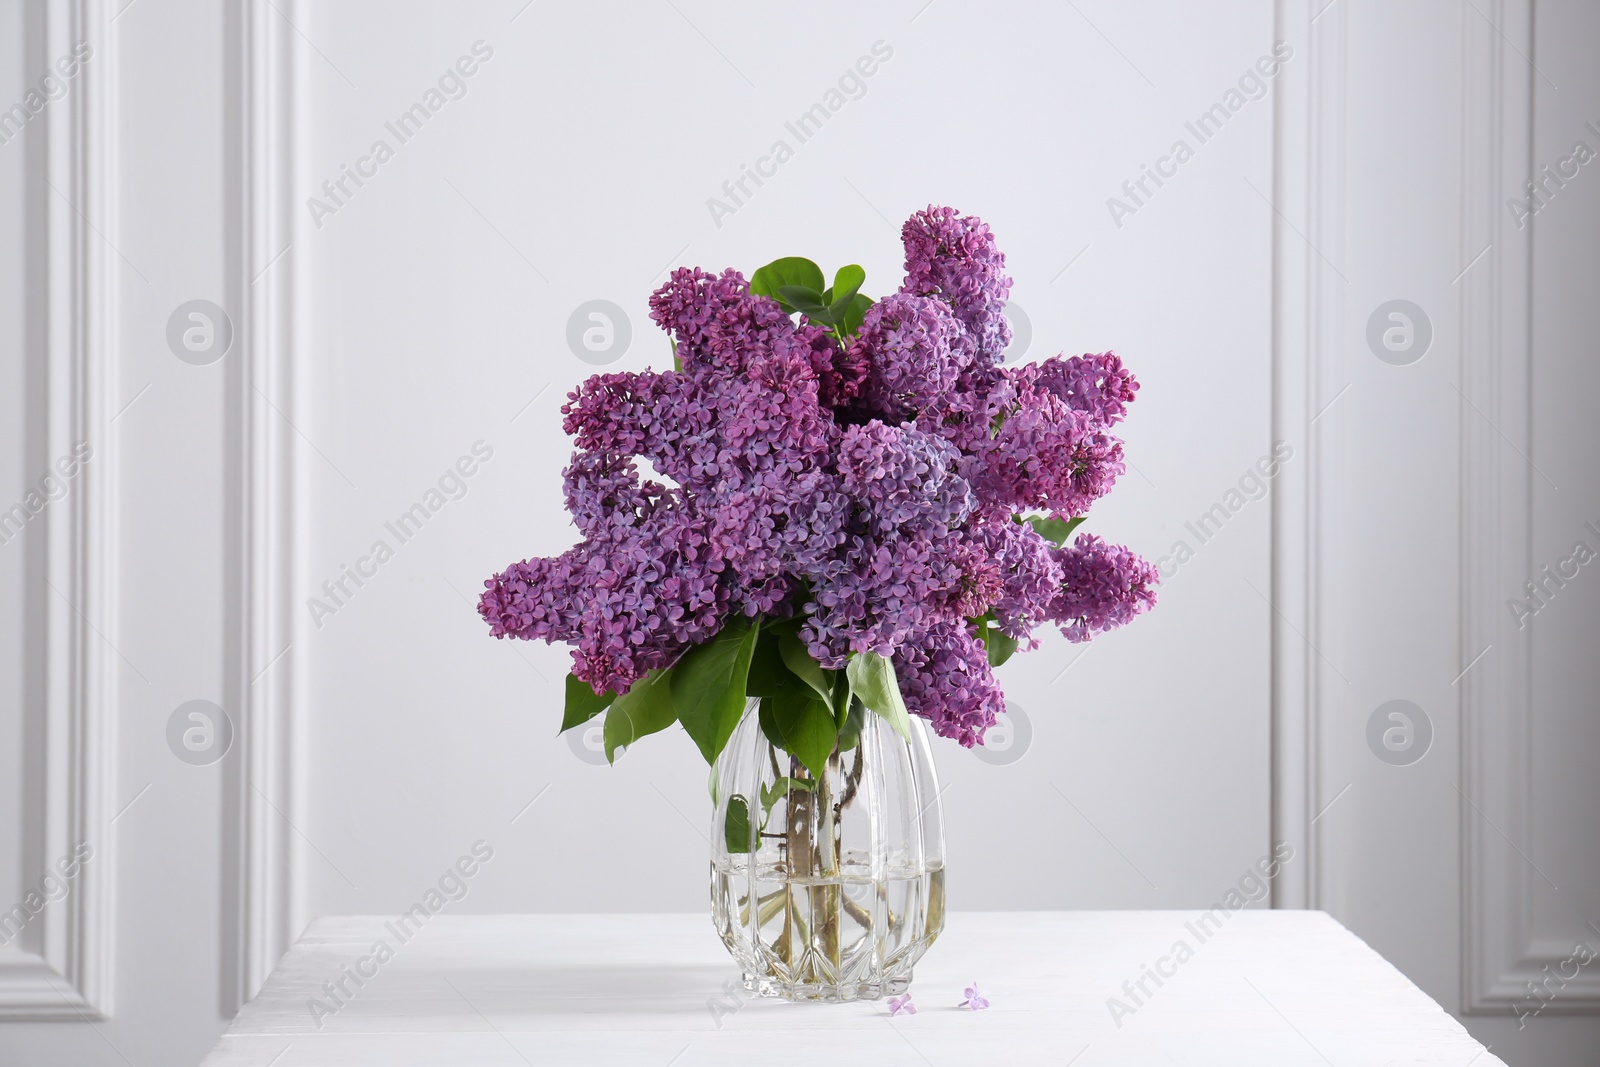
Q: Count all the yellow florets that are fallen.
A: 0